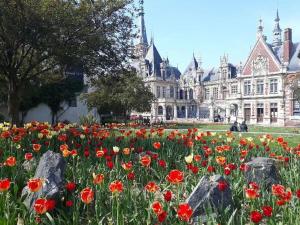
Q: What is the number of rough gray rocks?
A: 3